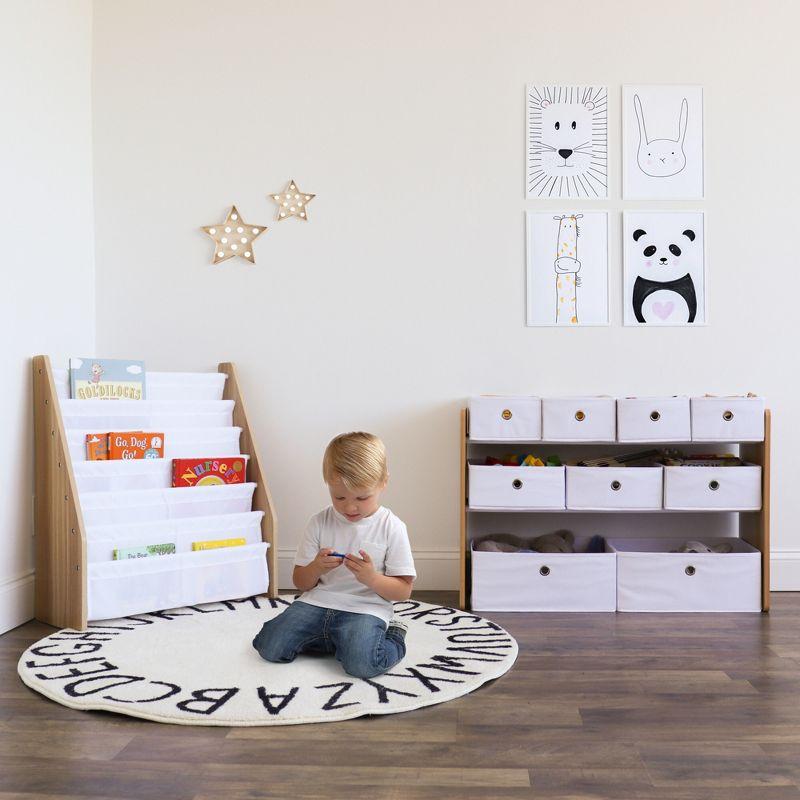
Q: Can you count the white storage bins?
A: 9